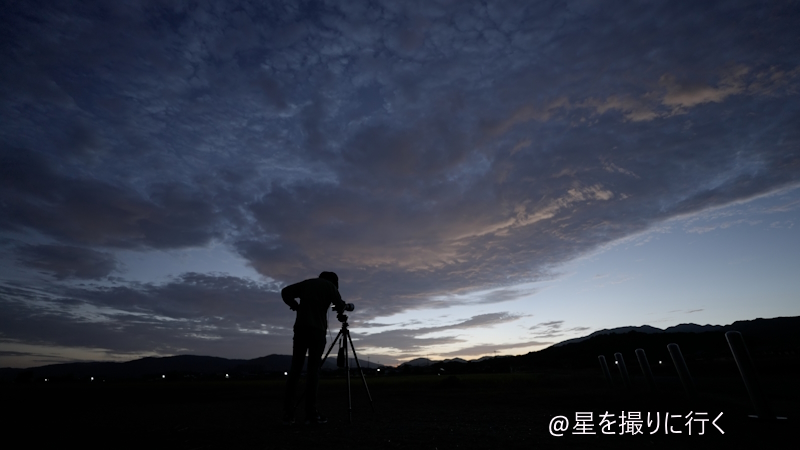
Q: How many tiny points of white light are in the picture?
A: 8